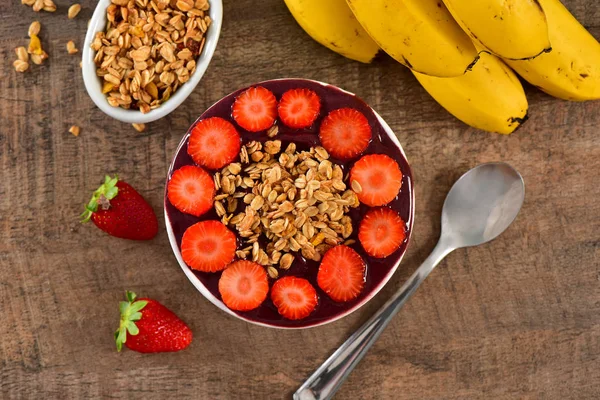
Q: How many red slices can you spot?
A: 11